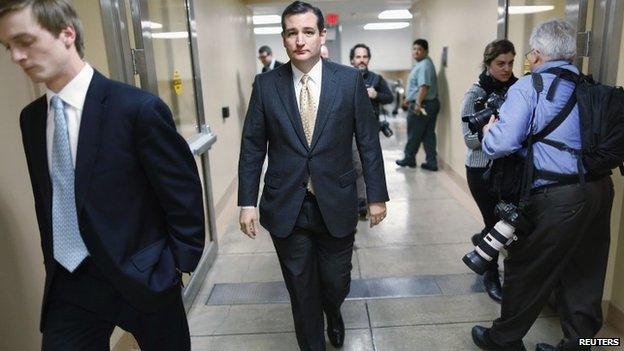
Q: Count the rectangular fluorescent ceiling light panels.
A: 4